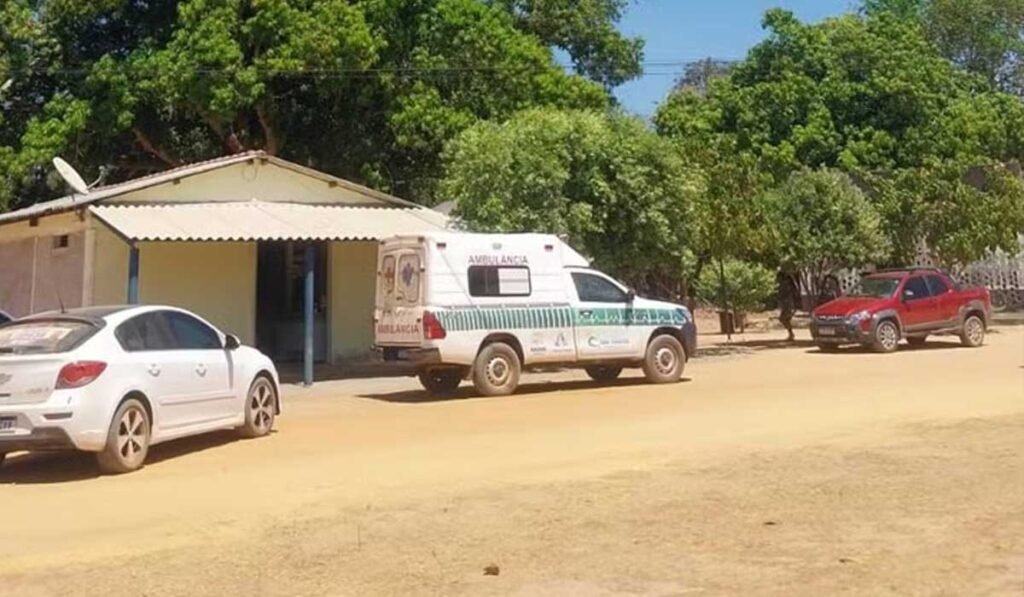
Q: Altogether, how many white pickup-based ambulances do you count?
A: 1